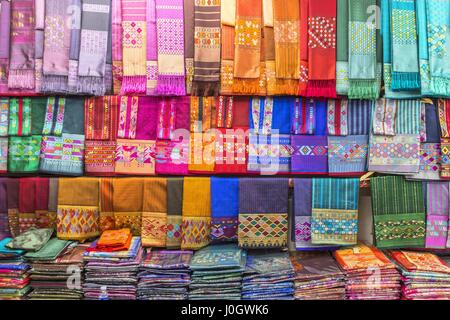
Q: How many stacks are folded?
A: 9